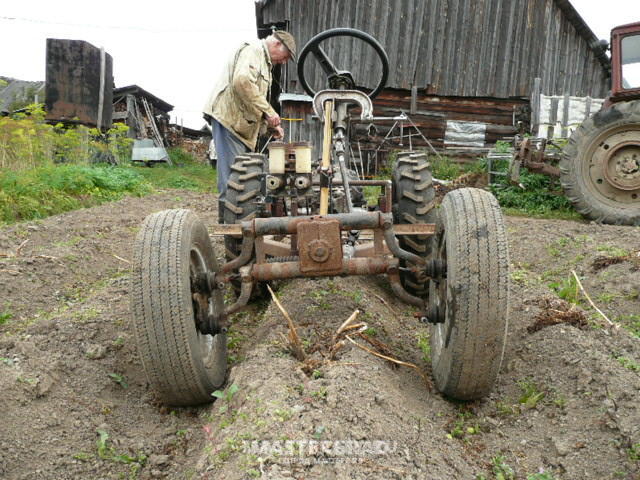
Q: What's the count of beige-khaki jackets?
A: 1